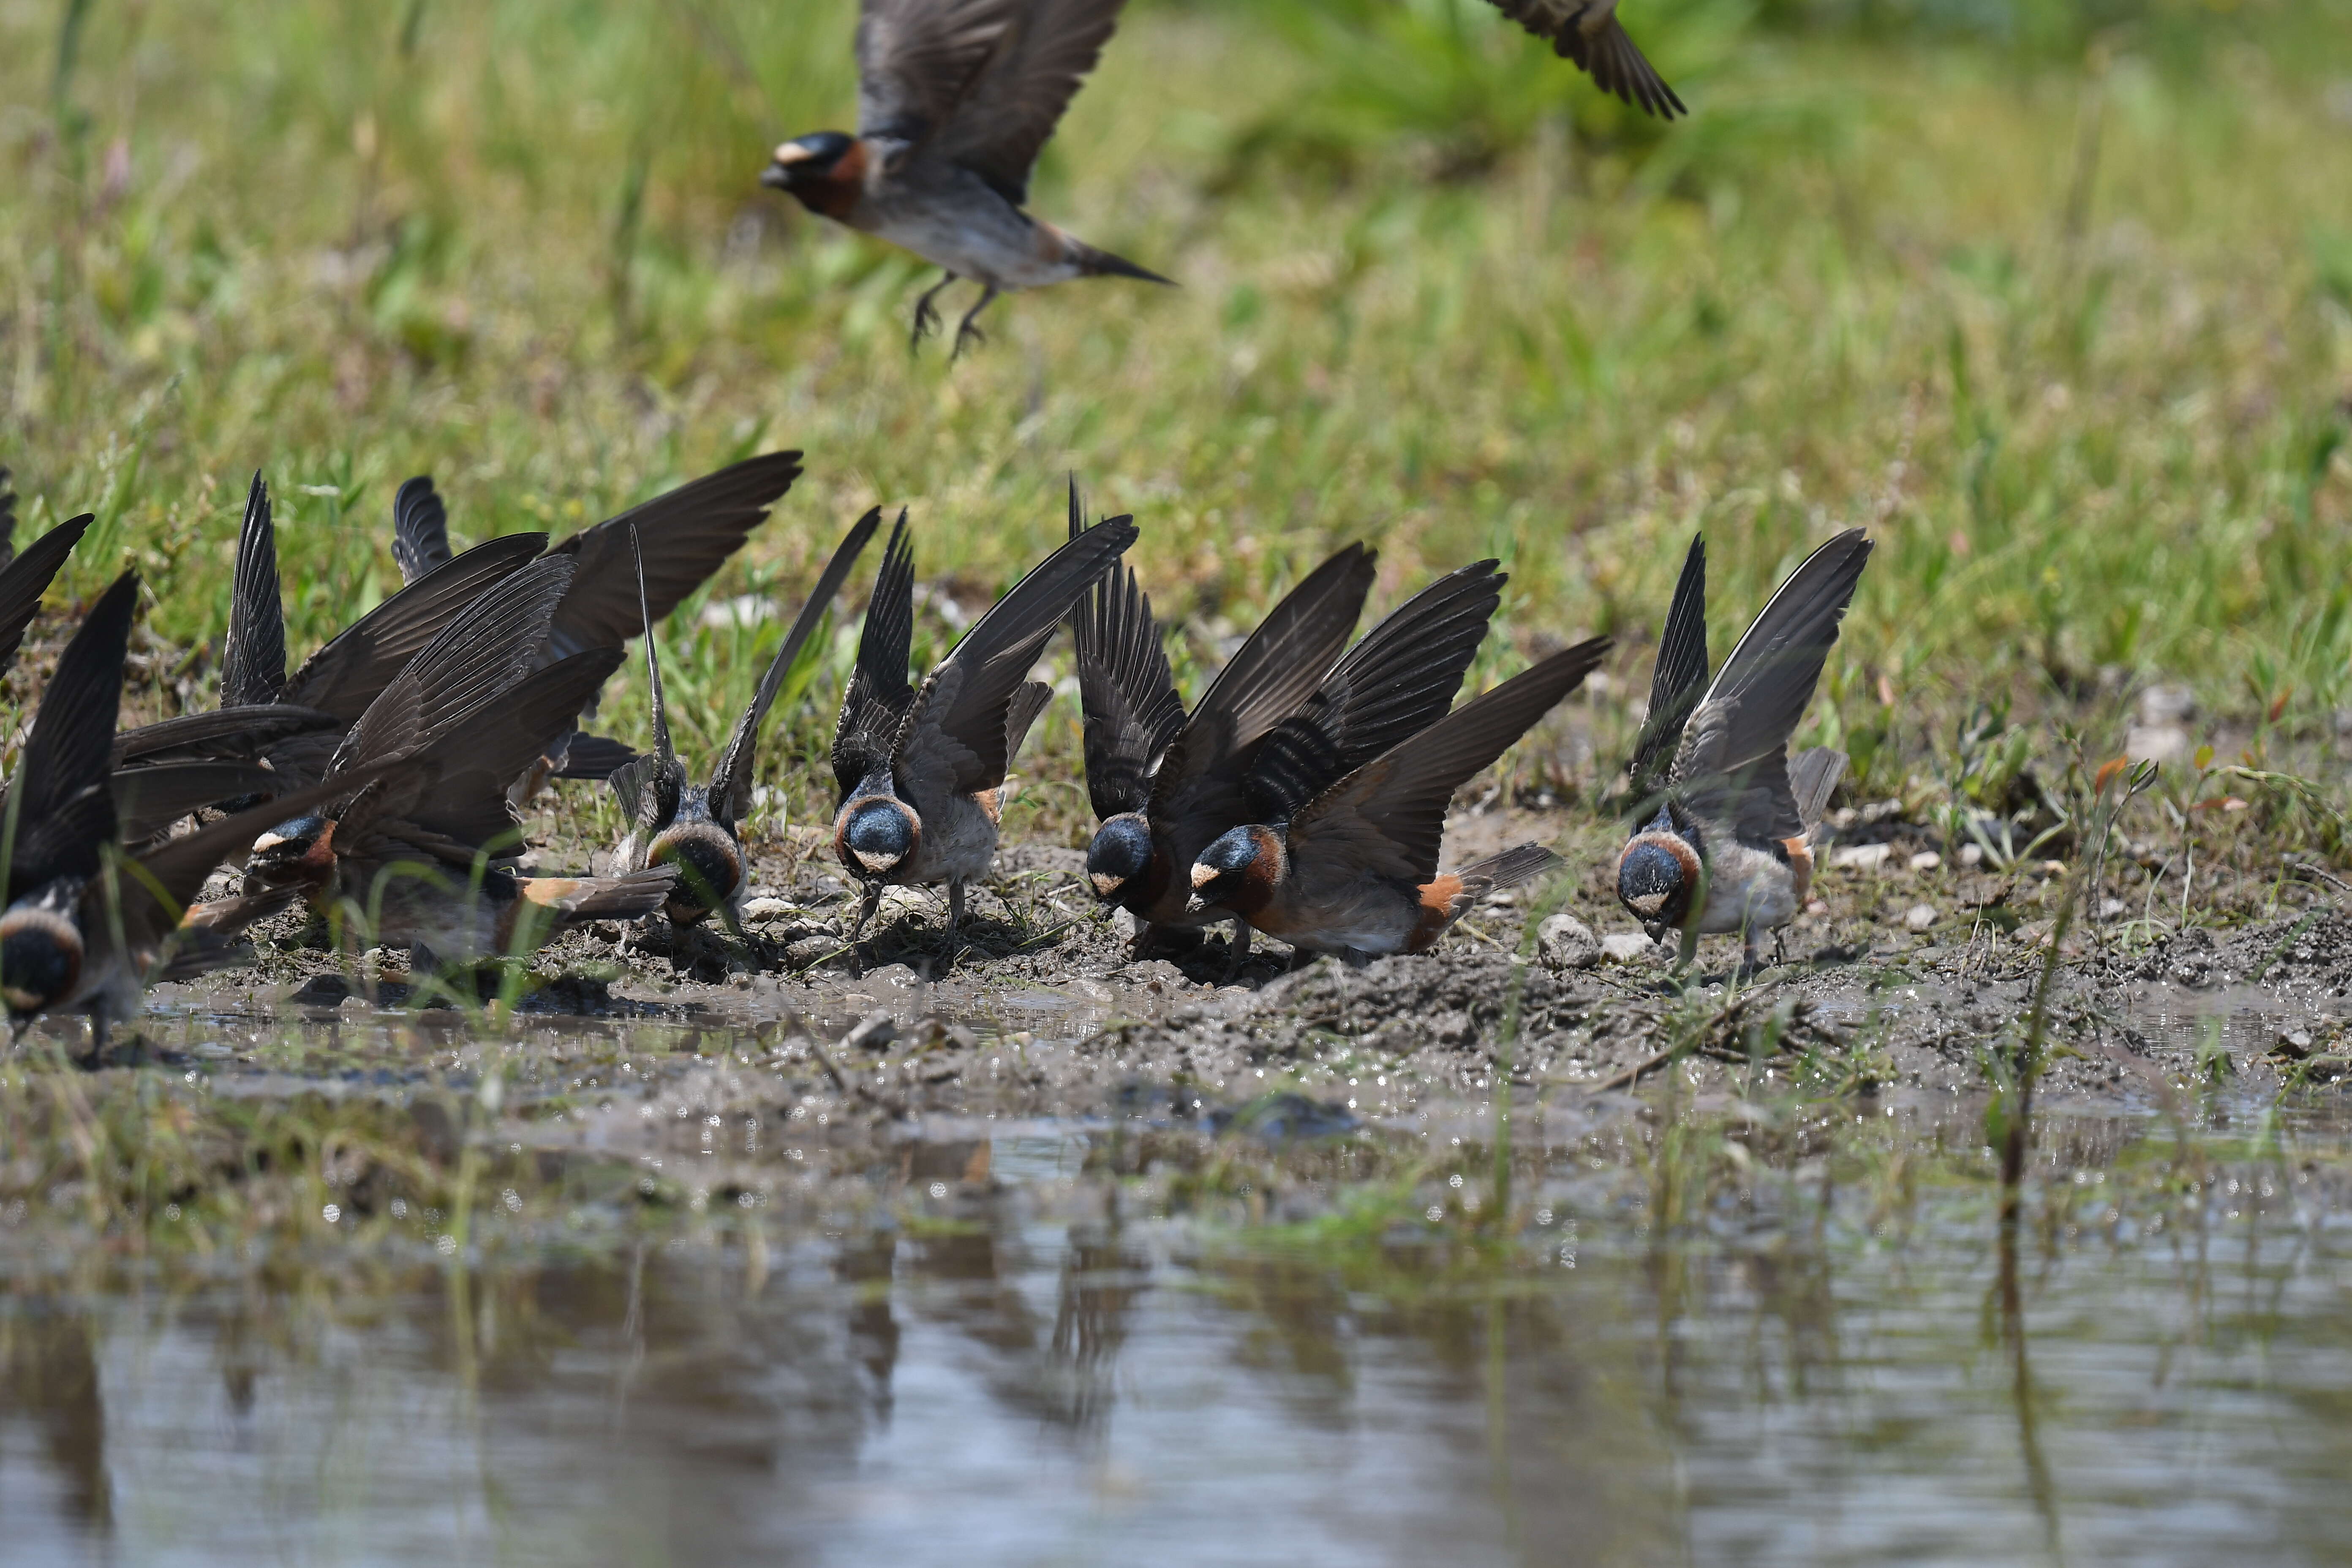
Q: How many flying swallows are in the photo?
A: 2